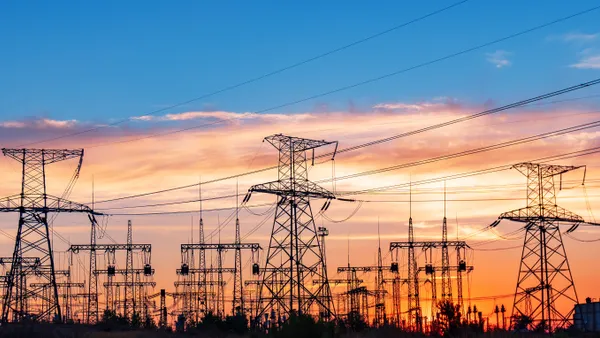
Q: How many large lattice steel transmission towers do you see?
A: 3